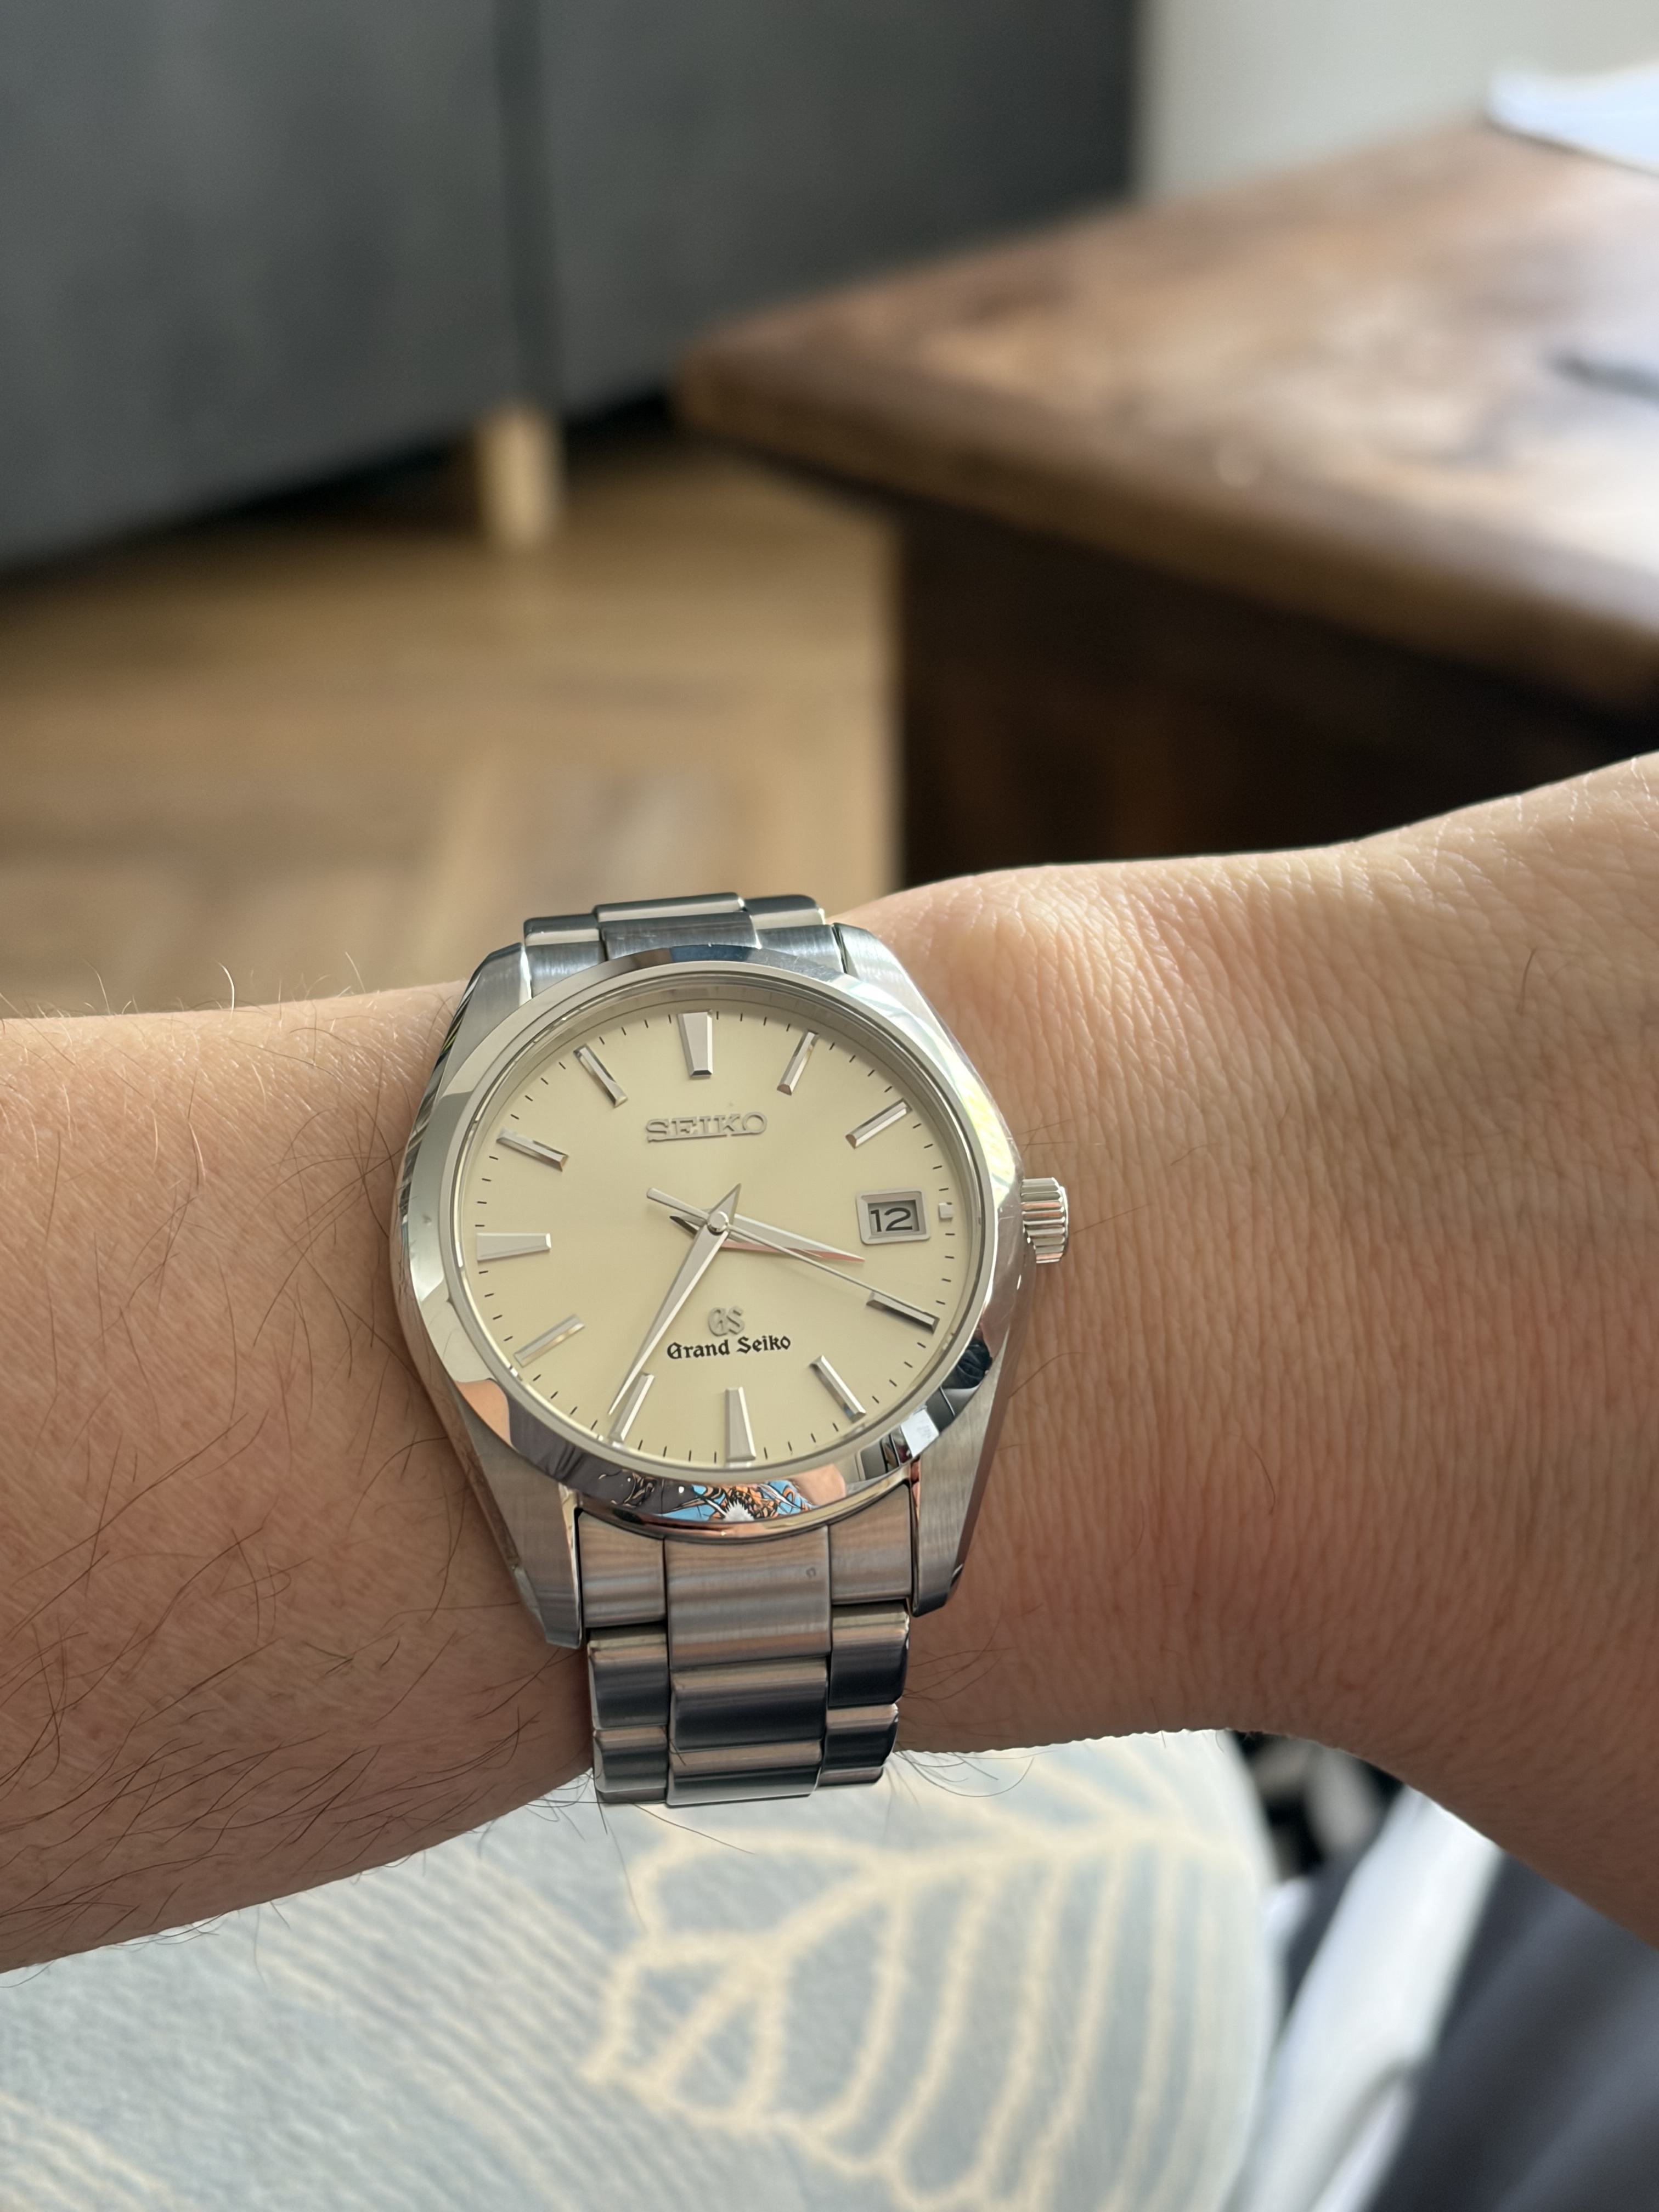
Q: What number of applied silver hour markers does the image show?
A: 12